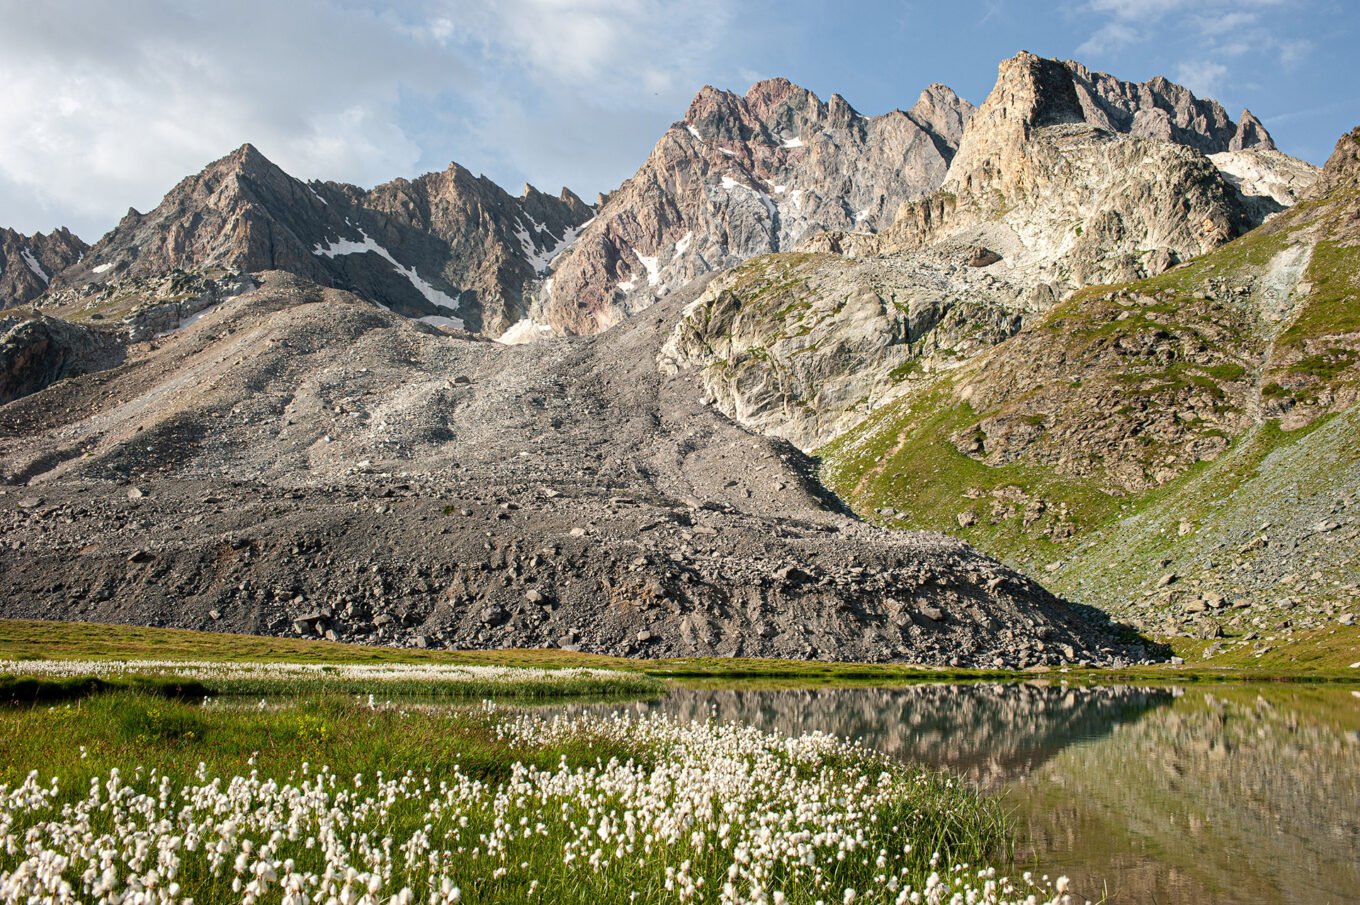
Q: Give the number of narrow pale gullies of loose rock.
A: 1